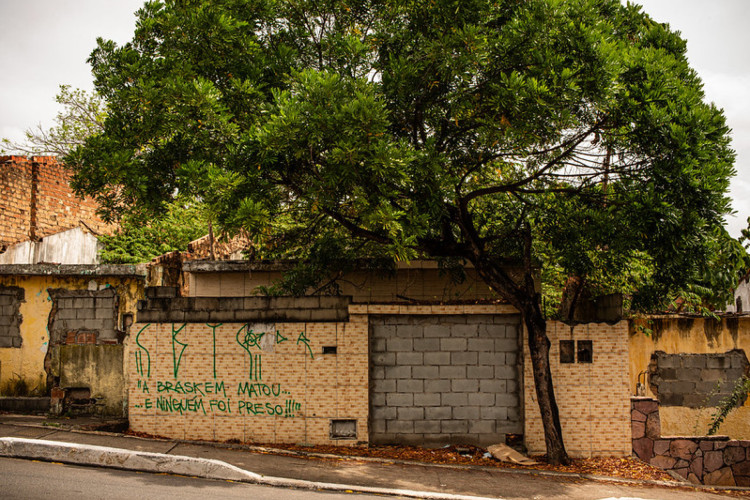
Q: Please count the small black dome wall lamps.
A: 0